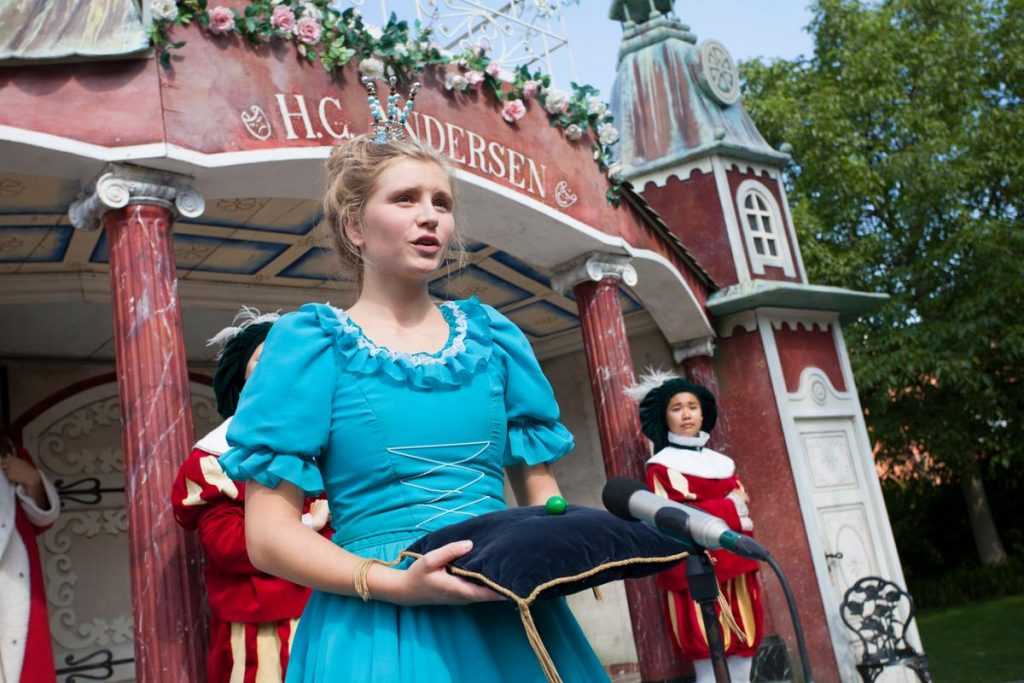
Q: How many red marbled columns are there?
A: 3